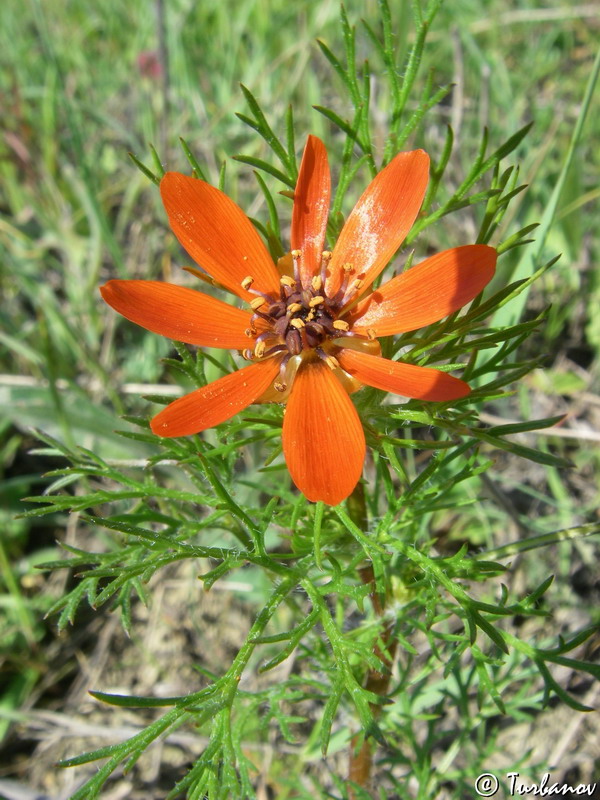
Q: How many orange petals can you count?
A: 8